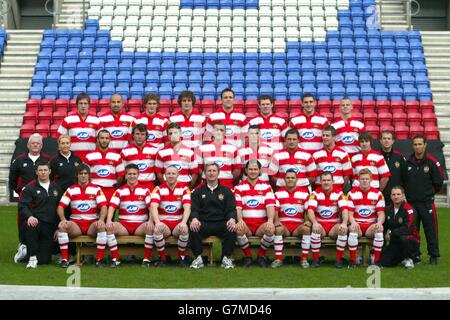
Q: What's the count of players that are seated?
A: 7